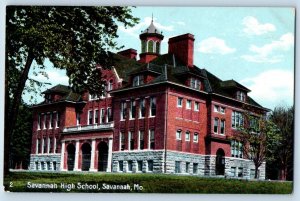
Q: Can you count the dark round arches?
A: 4